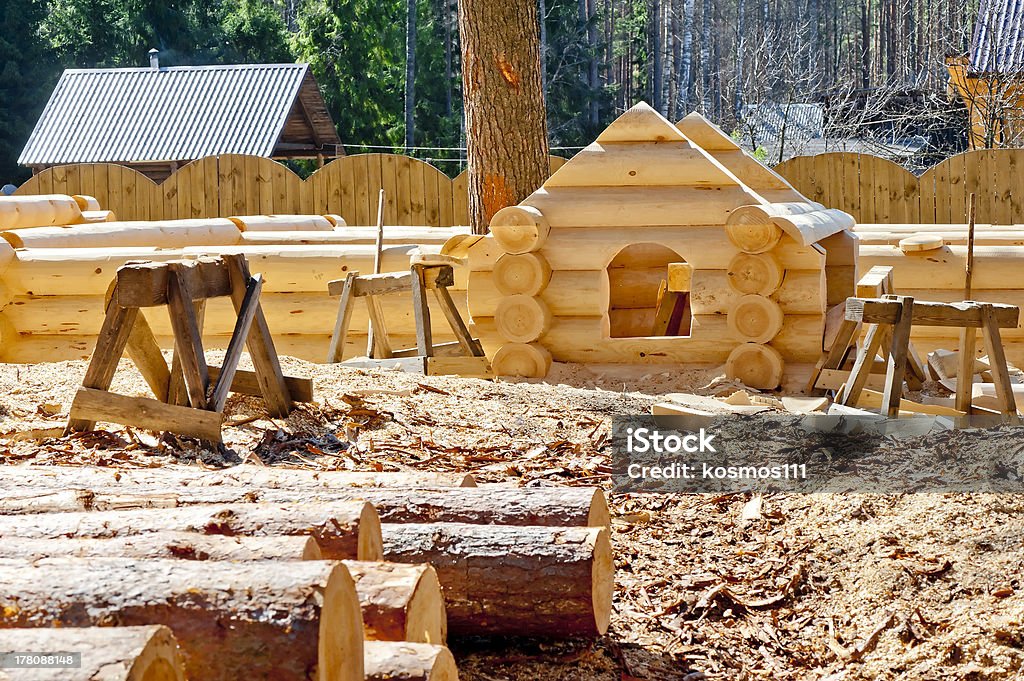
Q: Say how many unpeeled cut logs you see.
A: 9